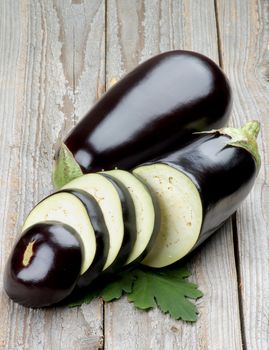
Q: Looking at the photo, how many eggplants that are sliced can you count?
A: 1